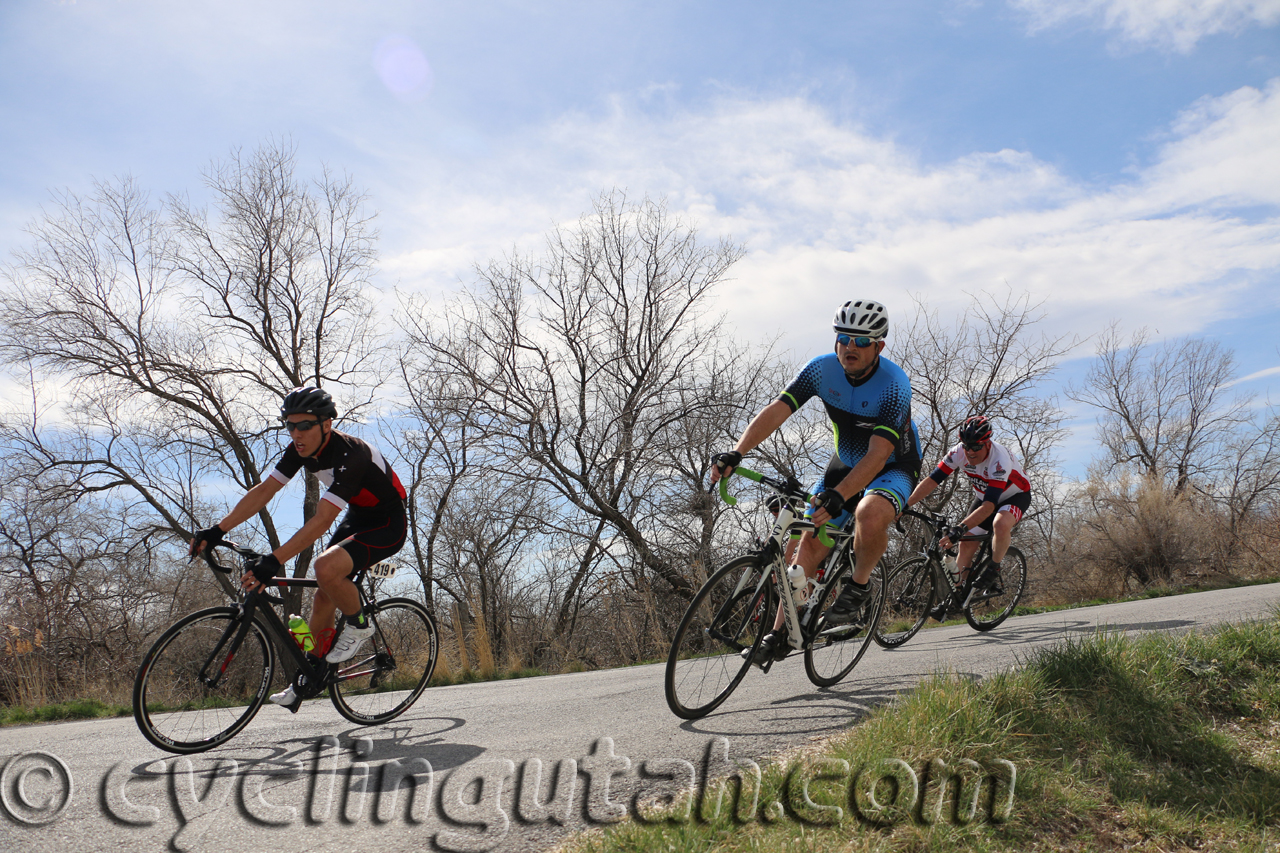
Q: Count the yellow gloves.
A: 0